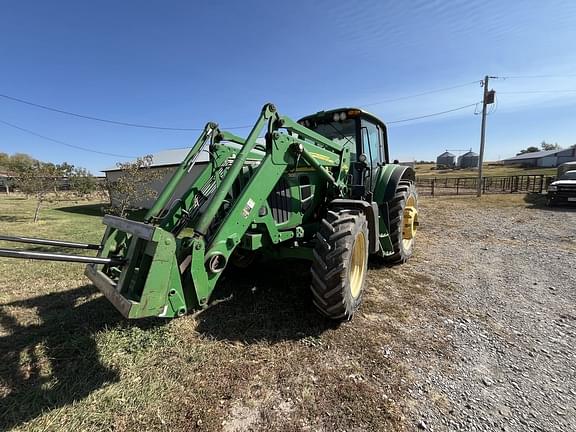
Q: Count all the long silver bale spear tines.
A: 2